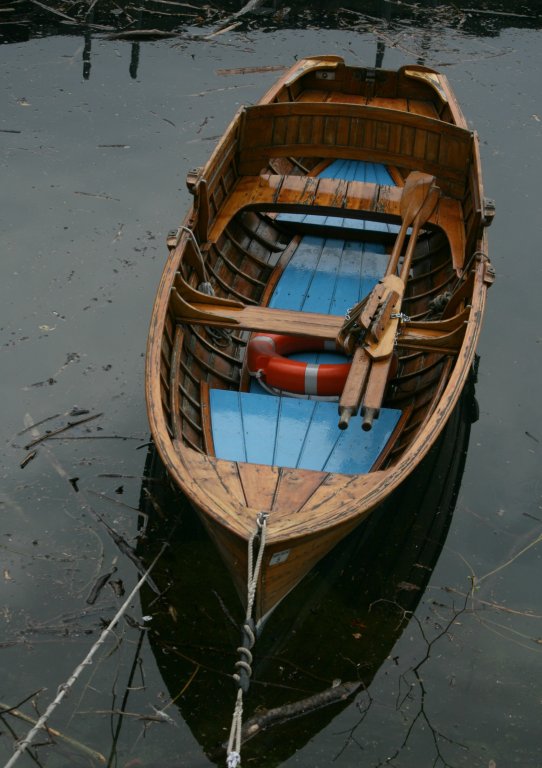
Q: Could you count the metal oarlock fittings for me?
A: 4